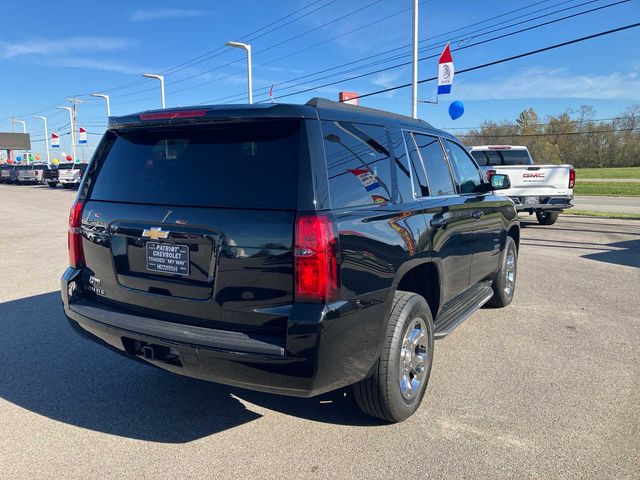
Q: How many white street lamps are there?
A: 6